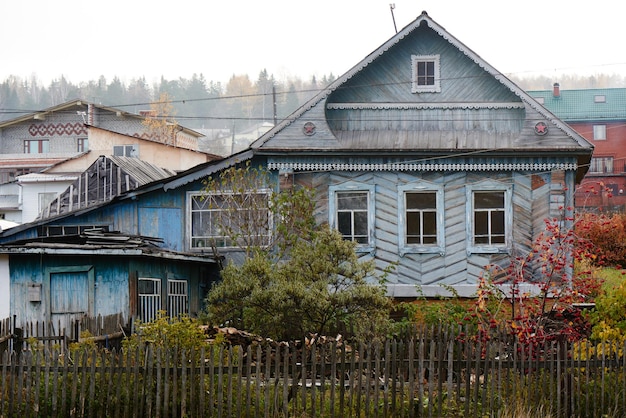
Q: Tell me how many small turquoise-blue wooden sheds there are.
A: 1